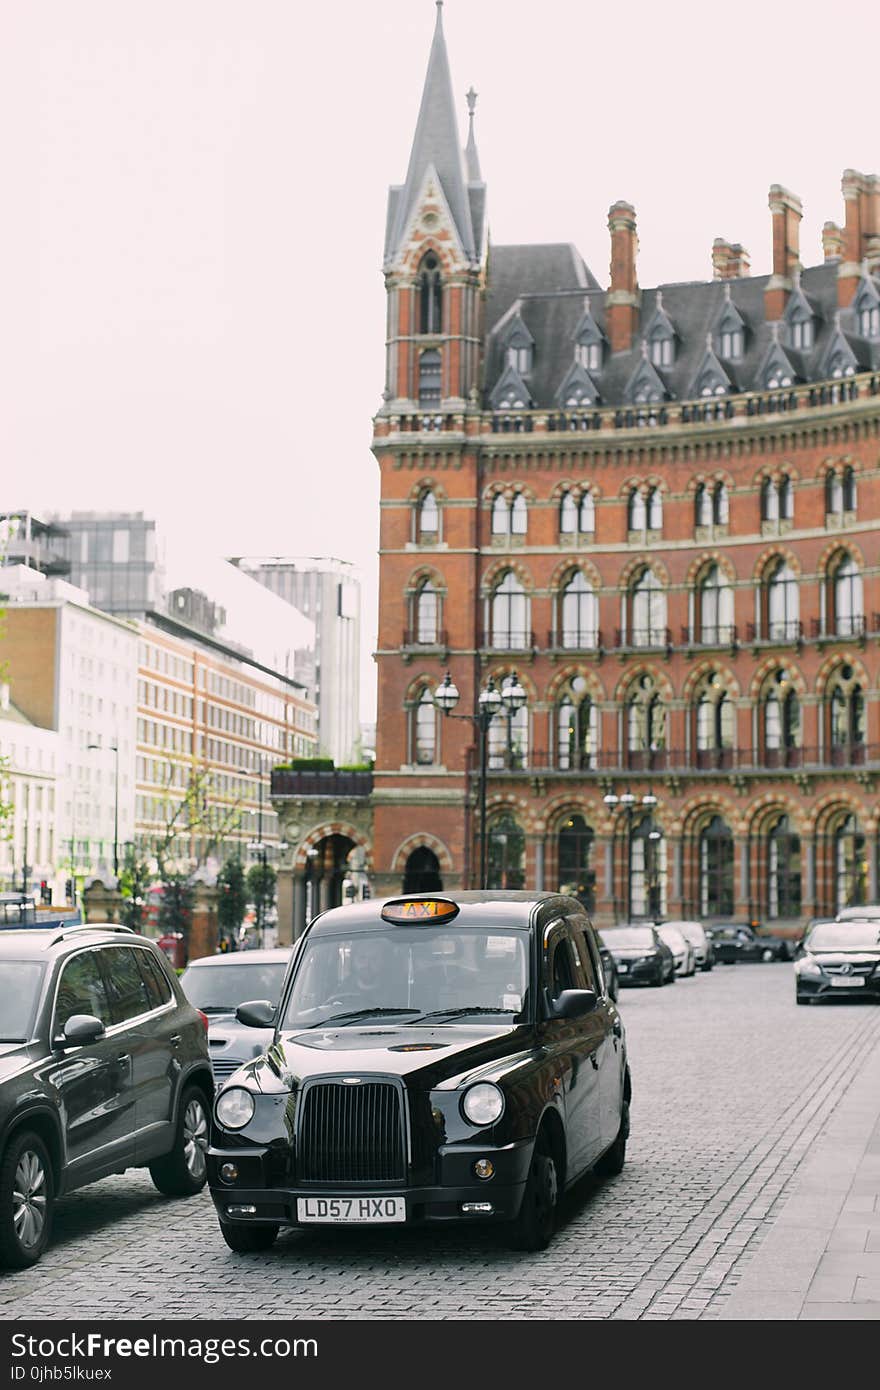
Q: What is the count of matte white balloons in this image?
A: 0